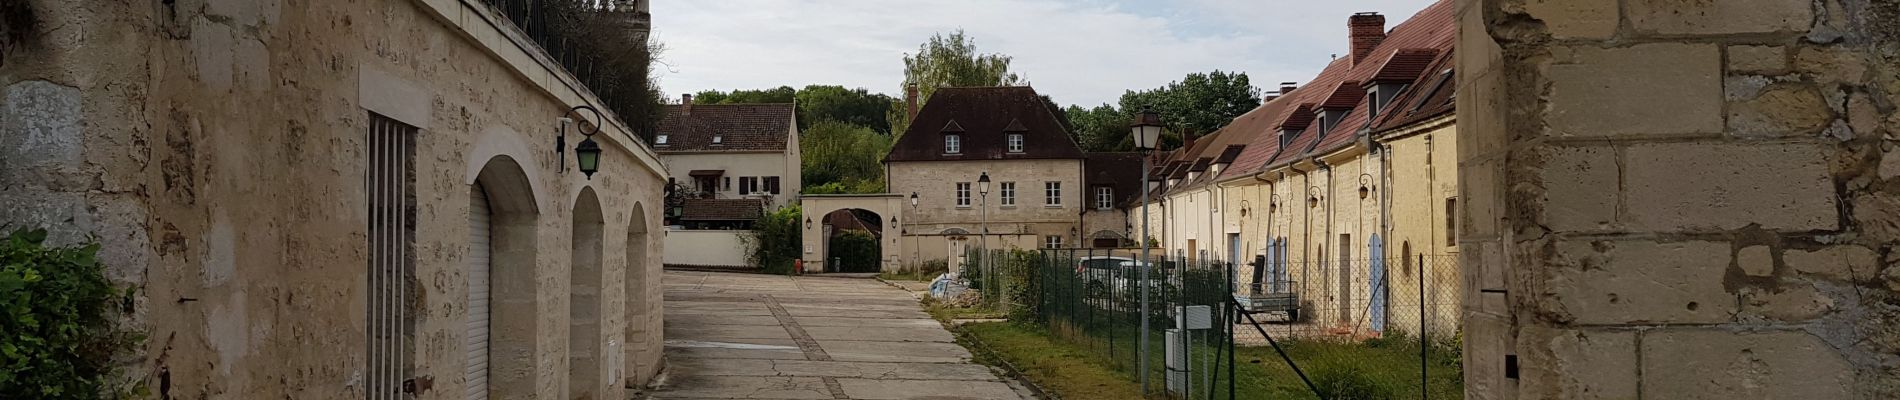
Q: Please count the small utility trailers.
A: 1